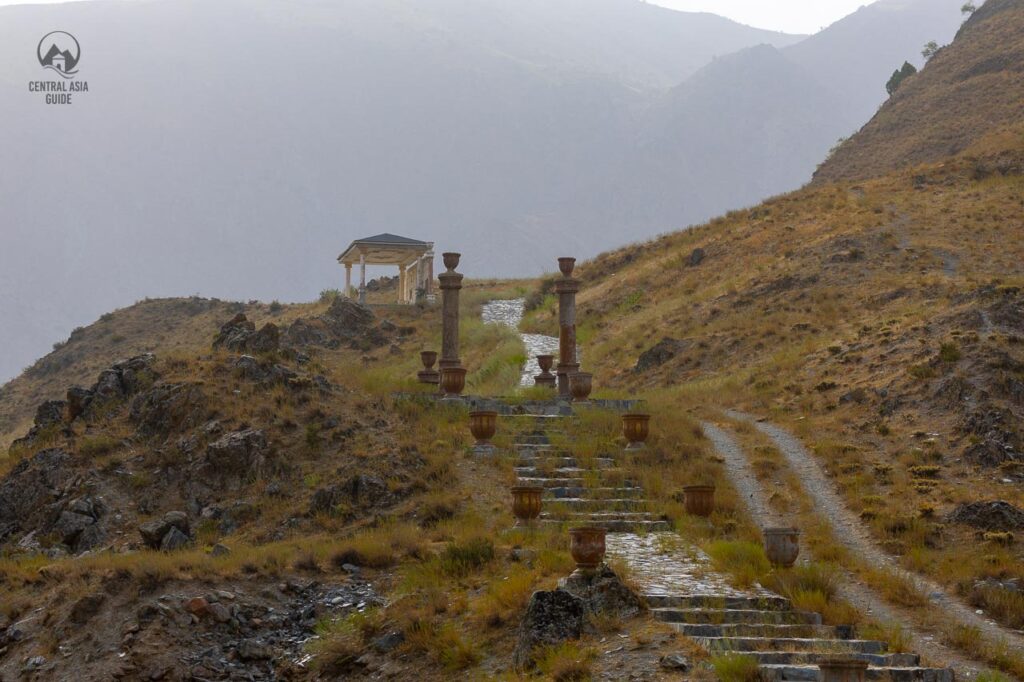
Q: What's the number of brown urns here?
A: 13